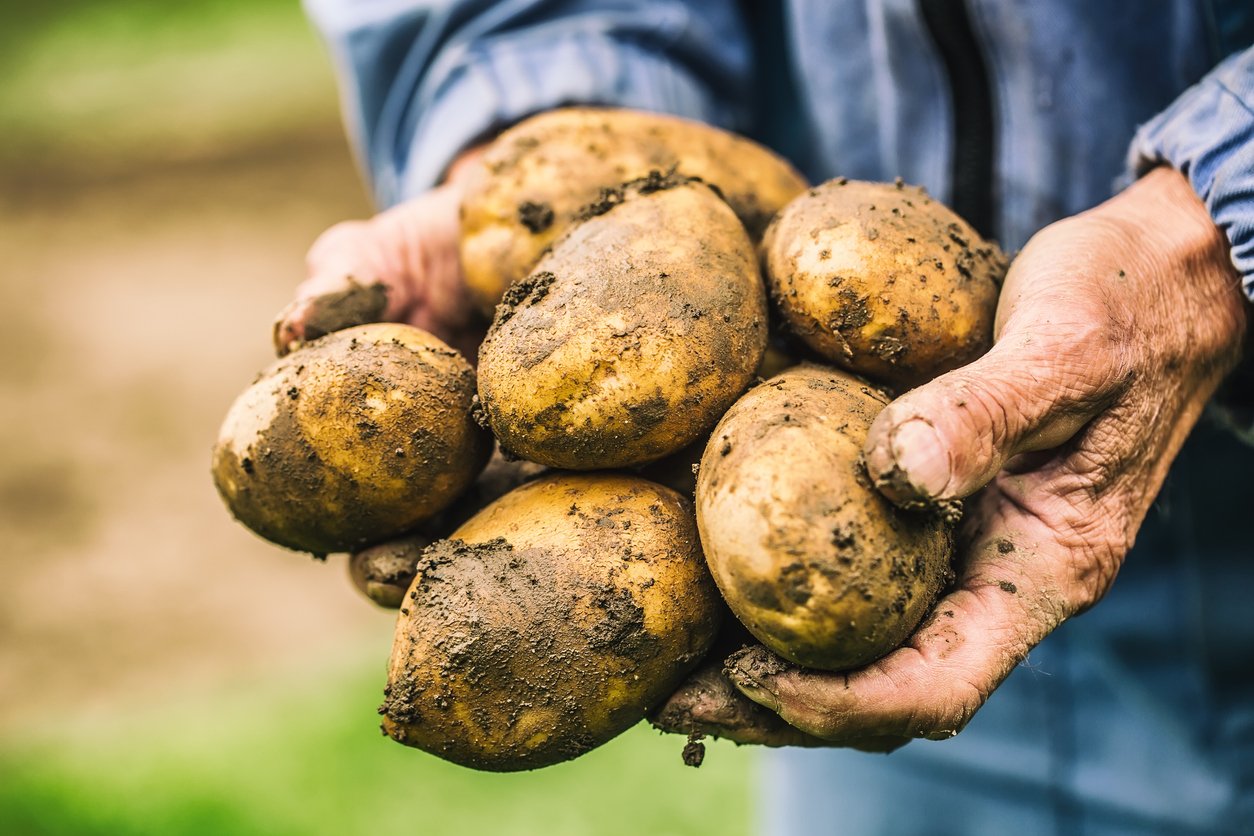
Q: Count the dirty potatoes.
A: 6